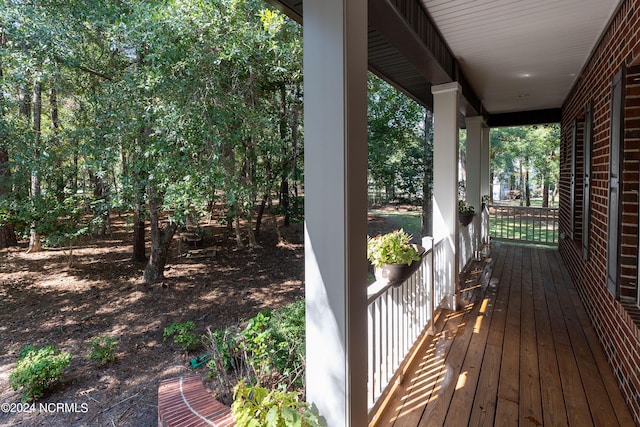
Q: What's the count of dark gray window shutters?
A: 3